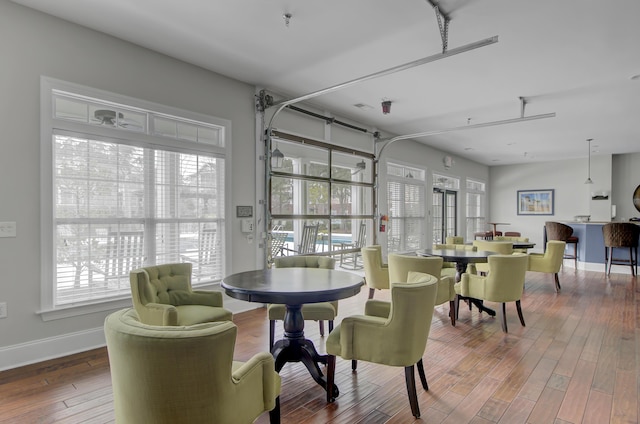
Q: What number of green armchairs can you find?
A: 12